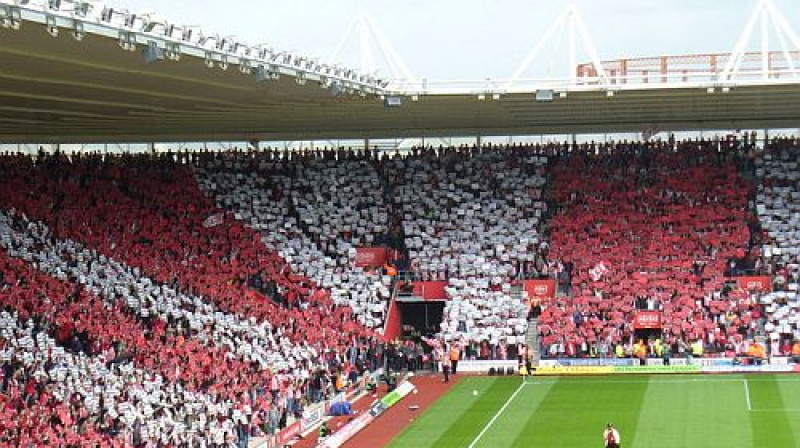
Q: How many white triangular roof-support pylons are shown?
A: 3